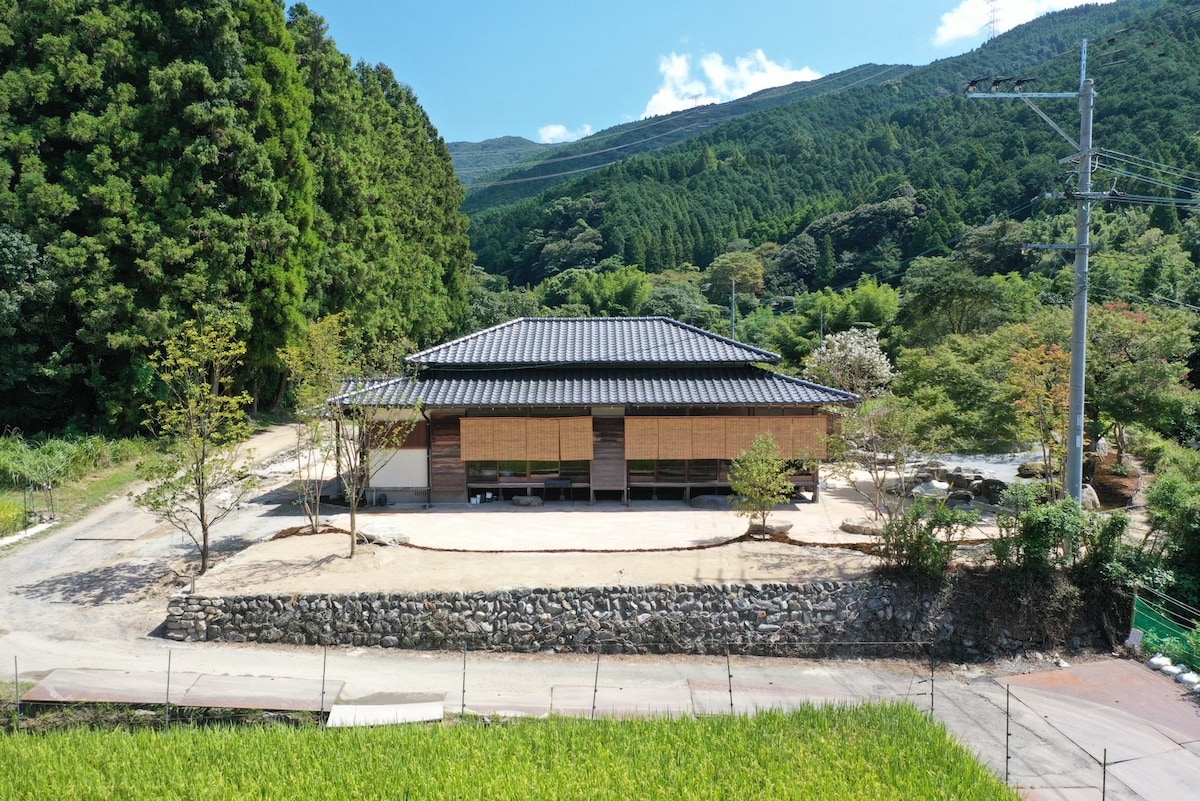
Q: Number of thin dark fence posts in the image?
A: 9